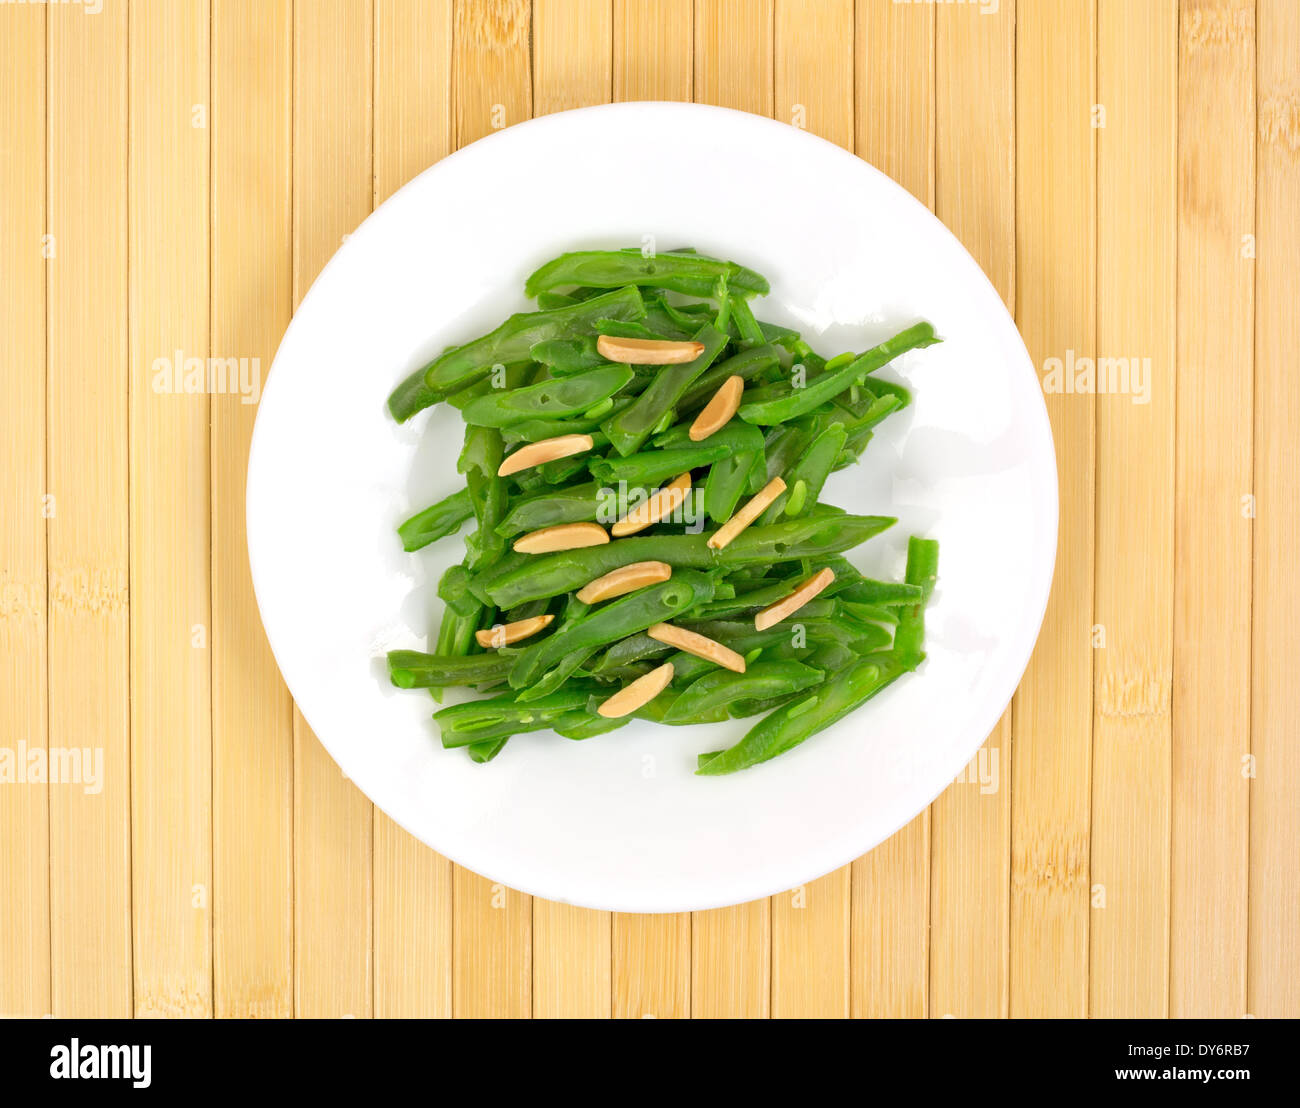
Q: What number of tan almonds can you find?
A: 11